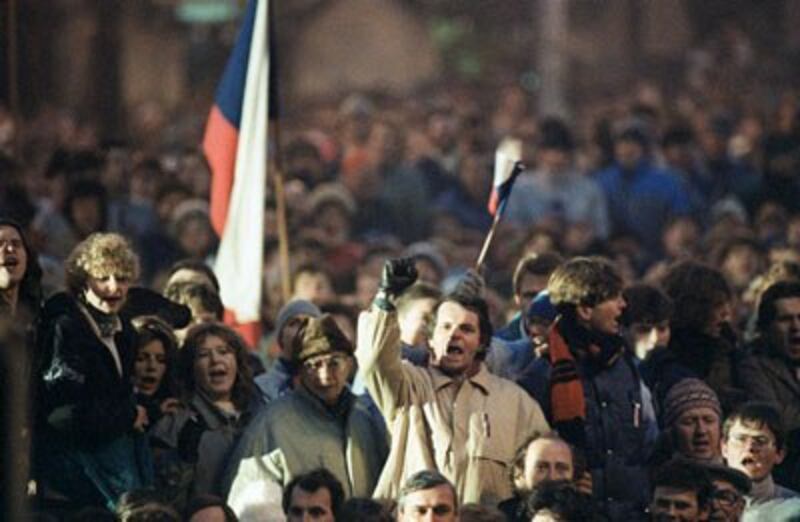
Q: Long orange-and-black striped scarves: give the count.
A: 1